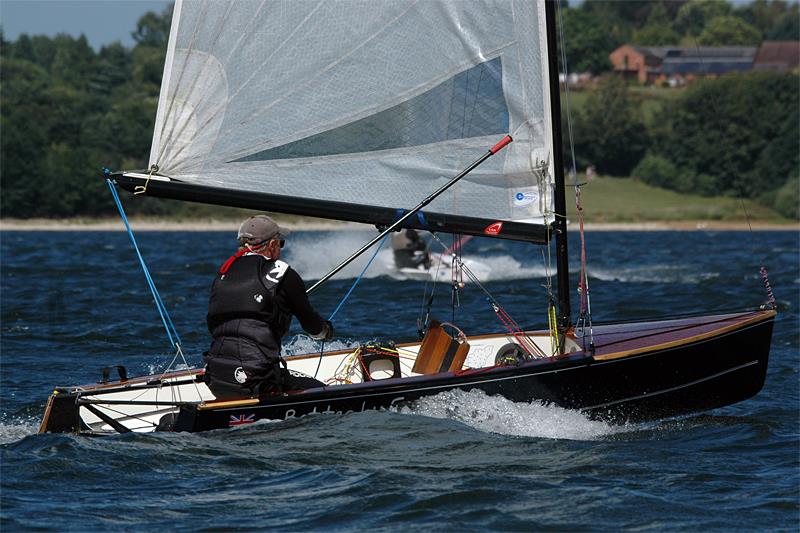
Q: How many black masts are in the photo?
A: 1